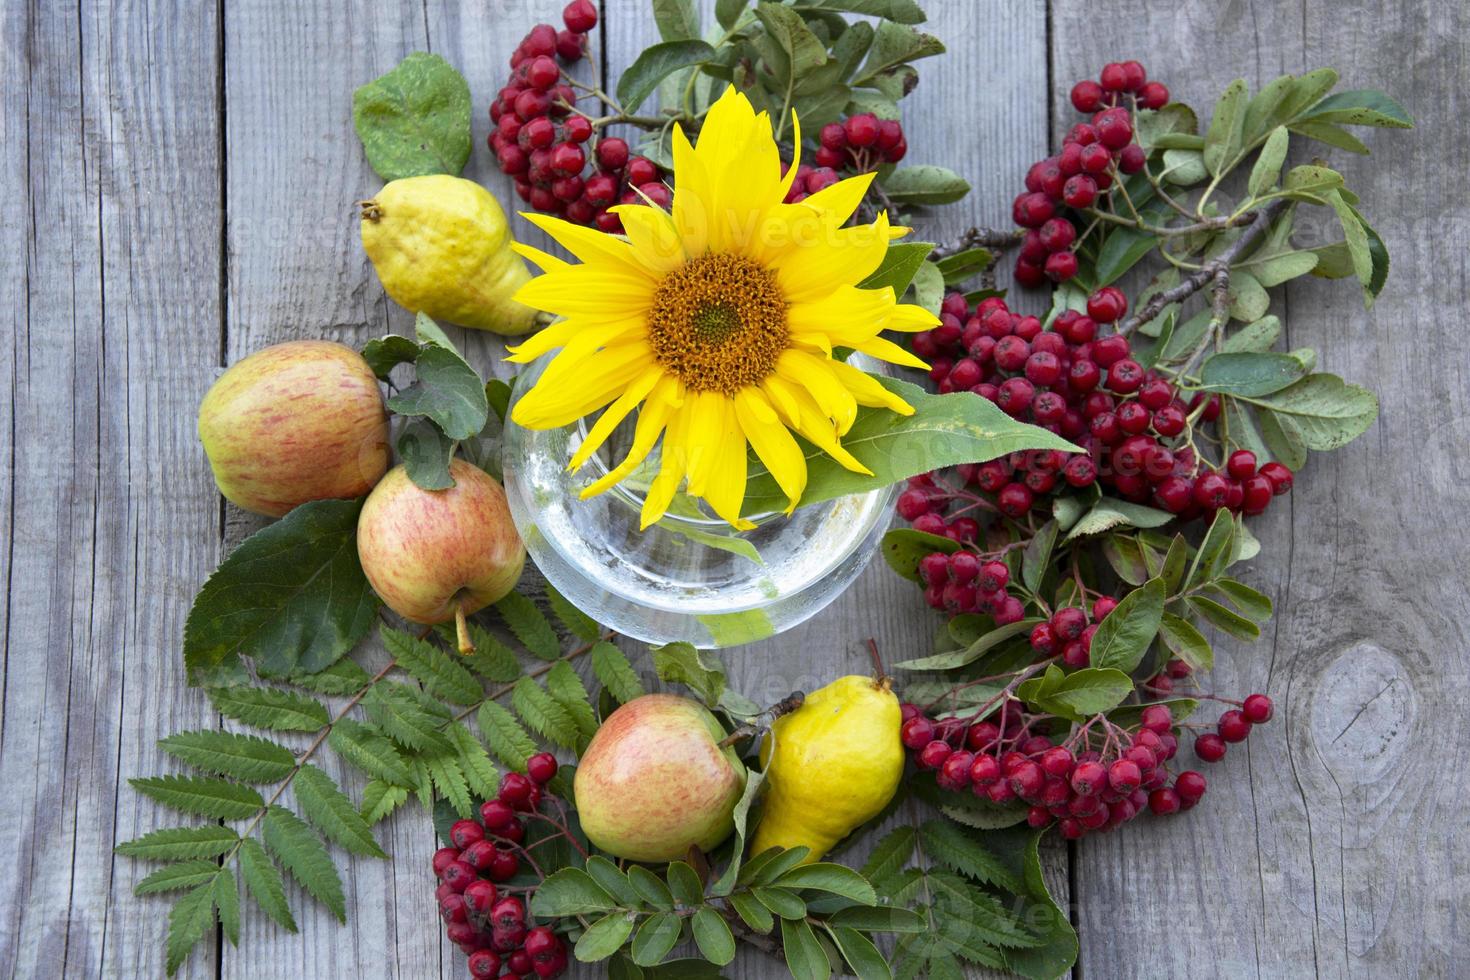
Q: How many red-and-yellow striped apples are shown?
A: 3